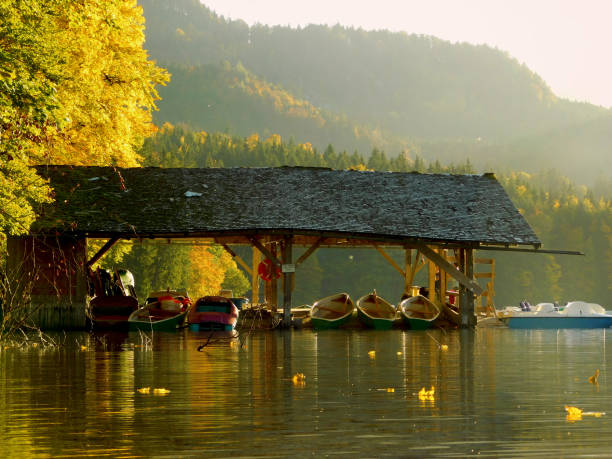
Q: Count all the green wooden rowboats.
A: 4